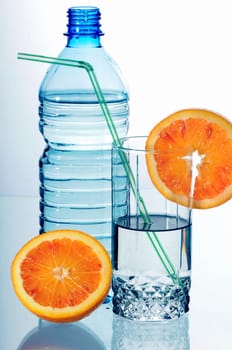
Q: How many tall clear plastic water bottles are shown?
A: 1